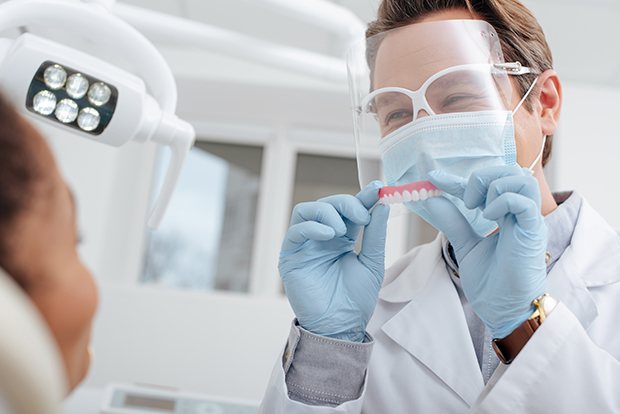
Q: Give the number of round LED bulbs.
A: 6